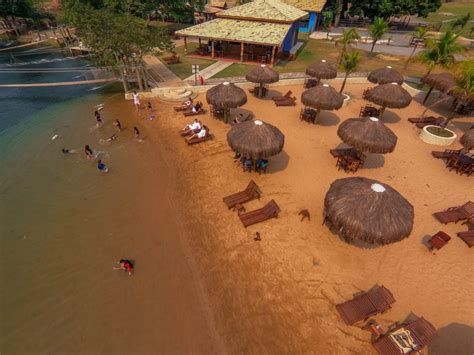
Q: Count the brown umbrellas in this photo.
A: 12